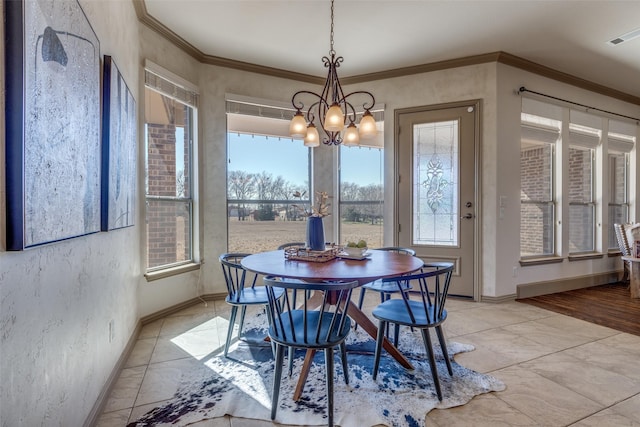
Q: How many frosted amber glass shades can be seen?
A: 5